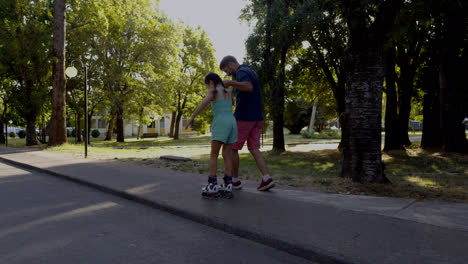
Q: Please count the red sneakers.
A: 2